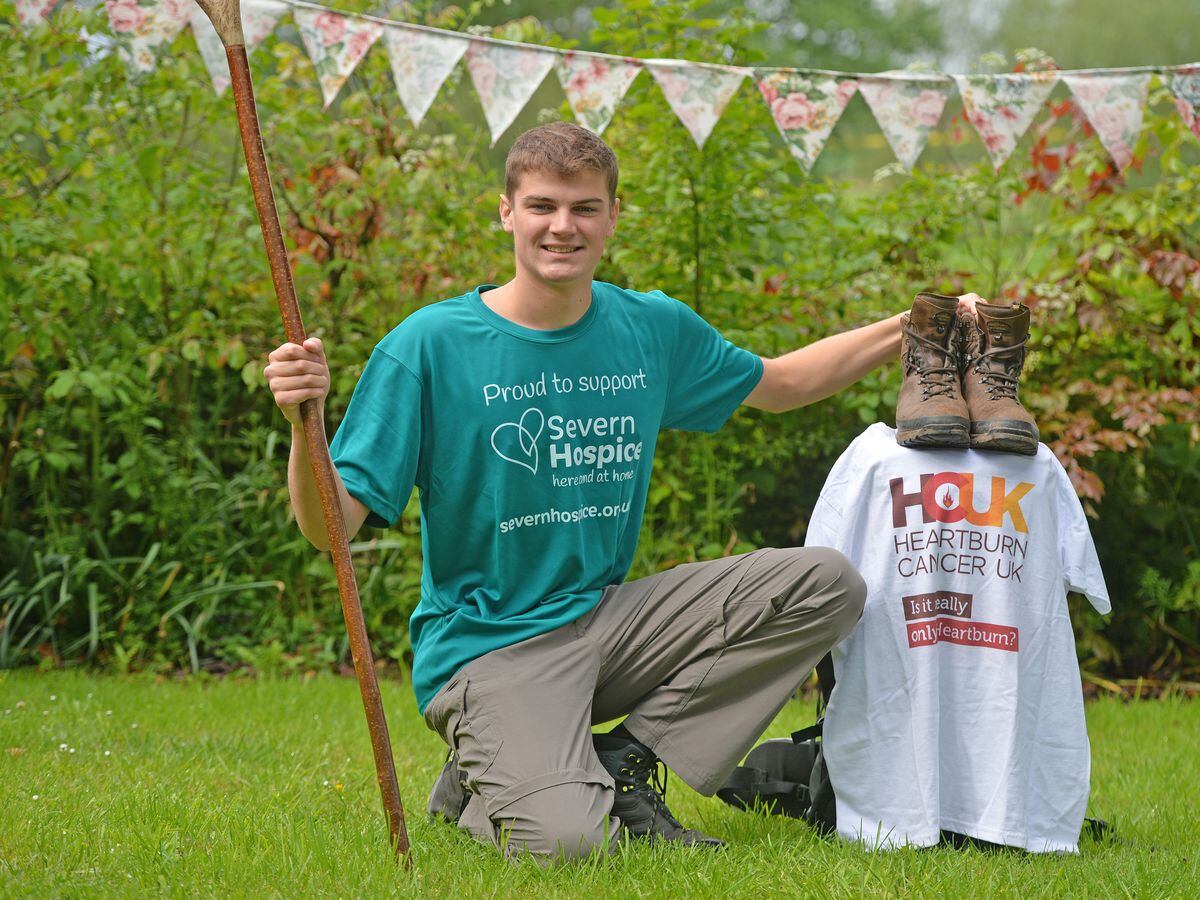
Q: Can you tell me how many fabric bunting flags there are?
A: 13